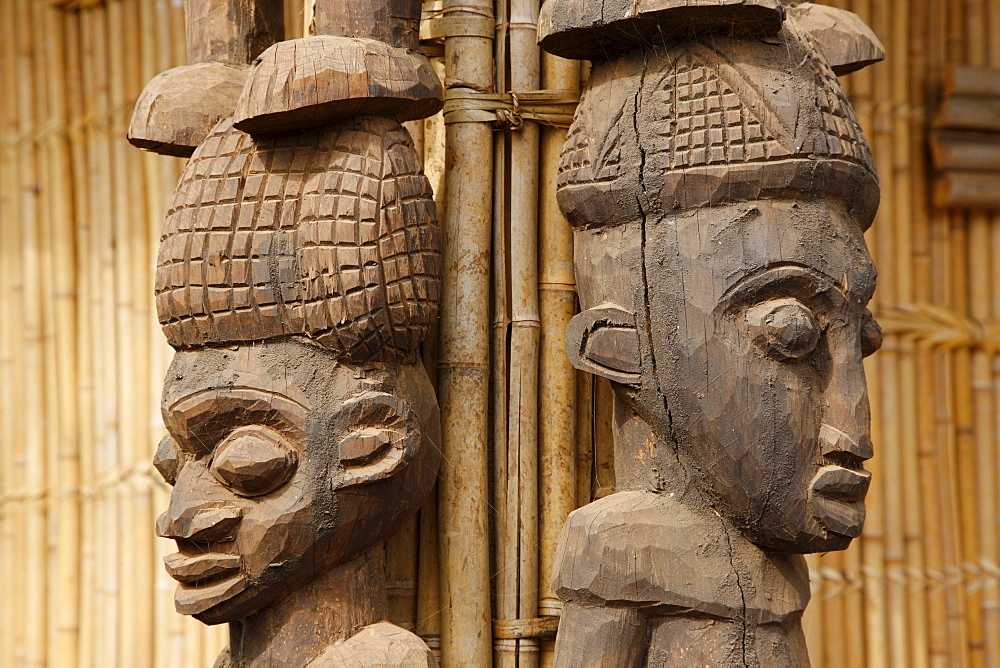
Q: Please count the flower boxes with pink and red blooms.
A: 0